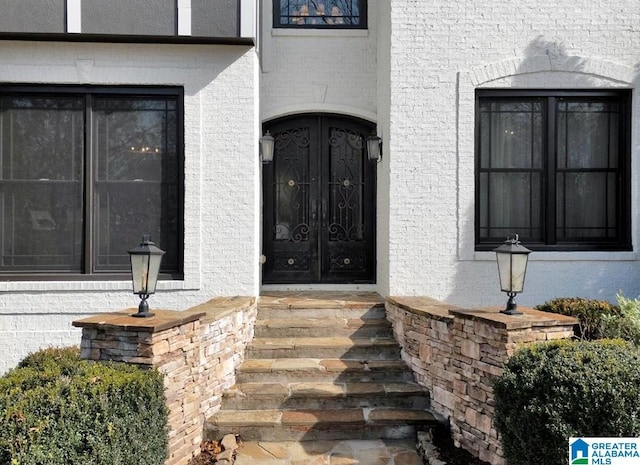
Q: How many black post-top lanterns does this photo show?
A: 2